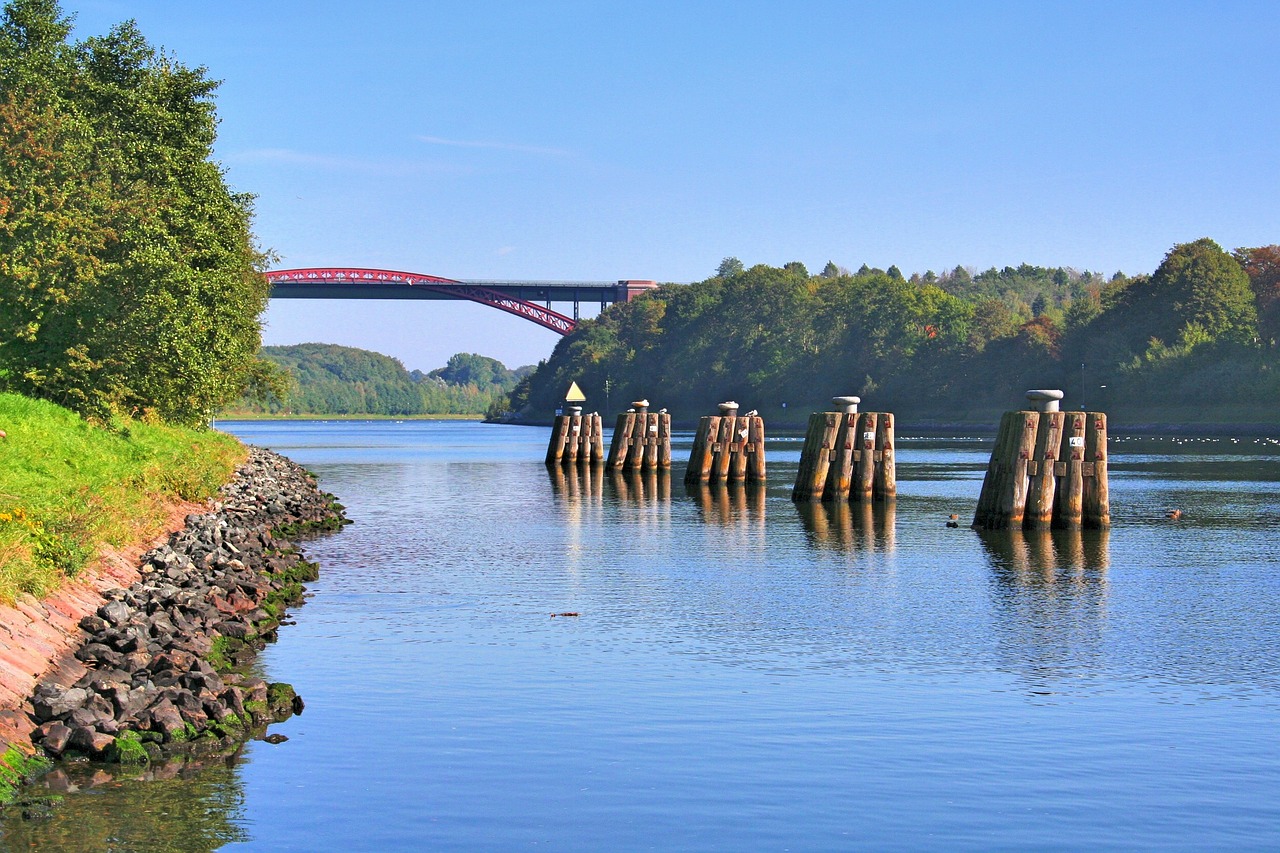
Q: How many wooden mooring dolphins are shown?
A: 5